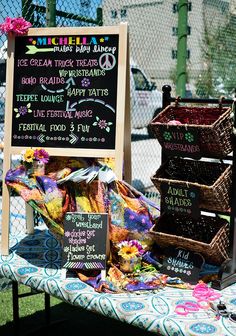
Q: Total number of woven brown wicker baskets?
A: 3